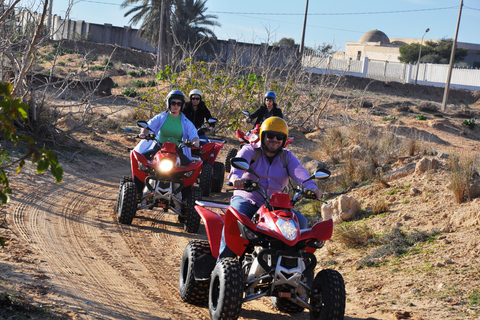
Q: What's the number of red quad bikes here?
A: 4